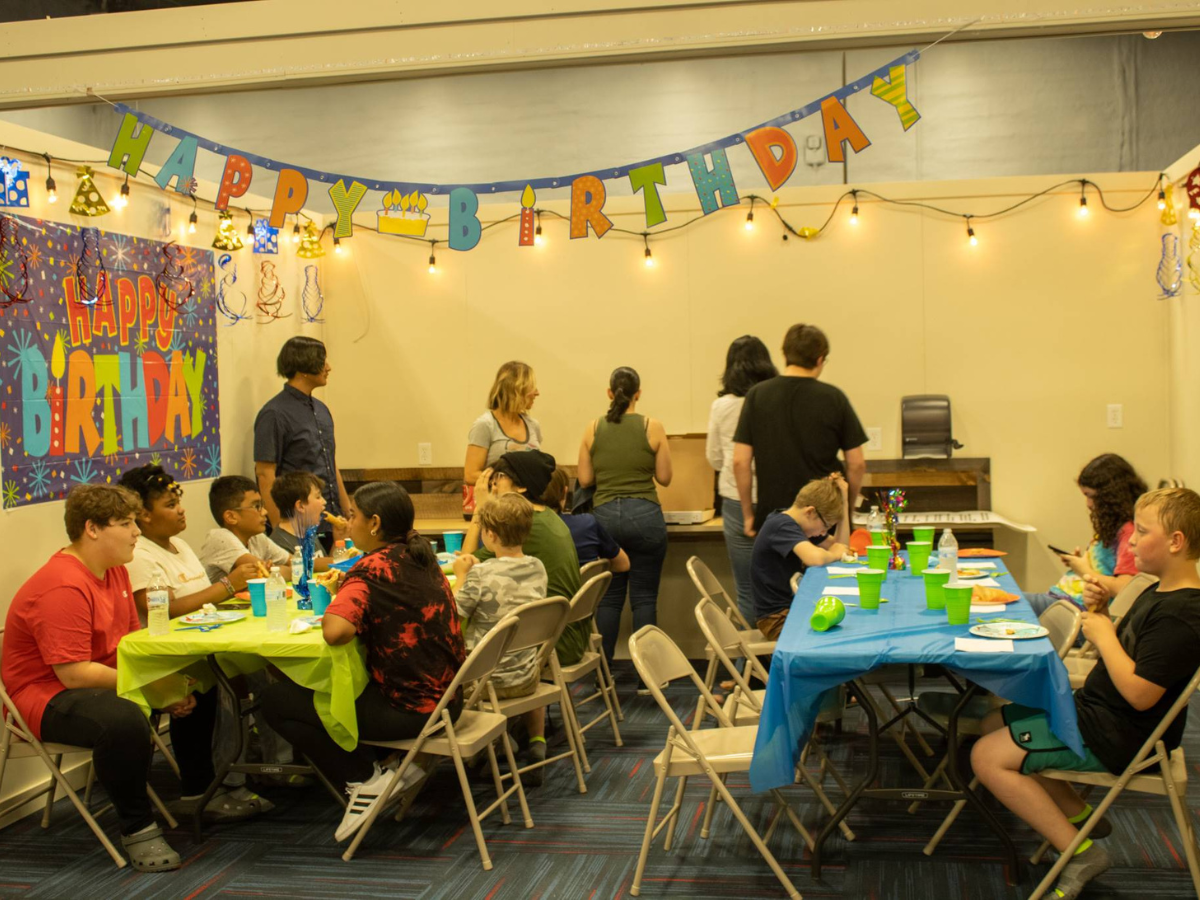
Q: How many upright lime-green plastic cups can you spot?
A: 7